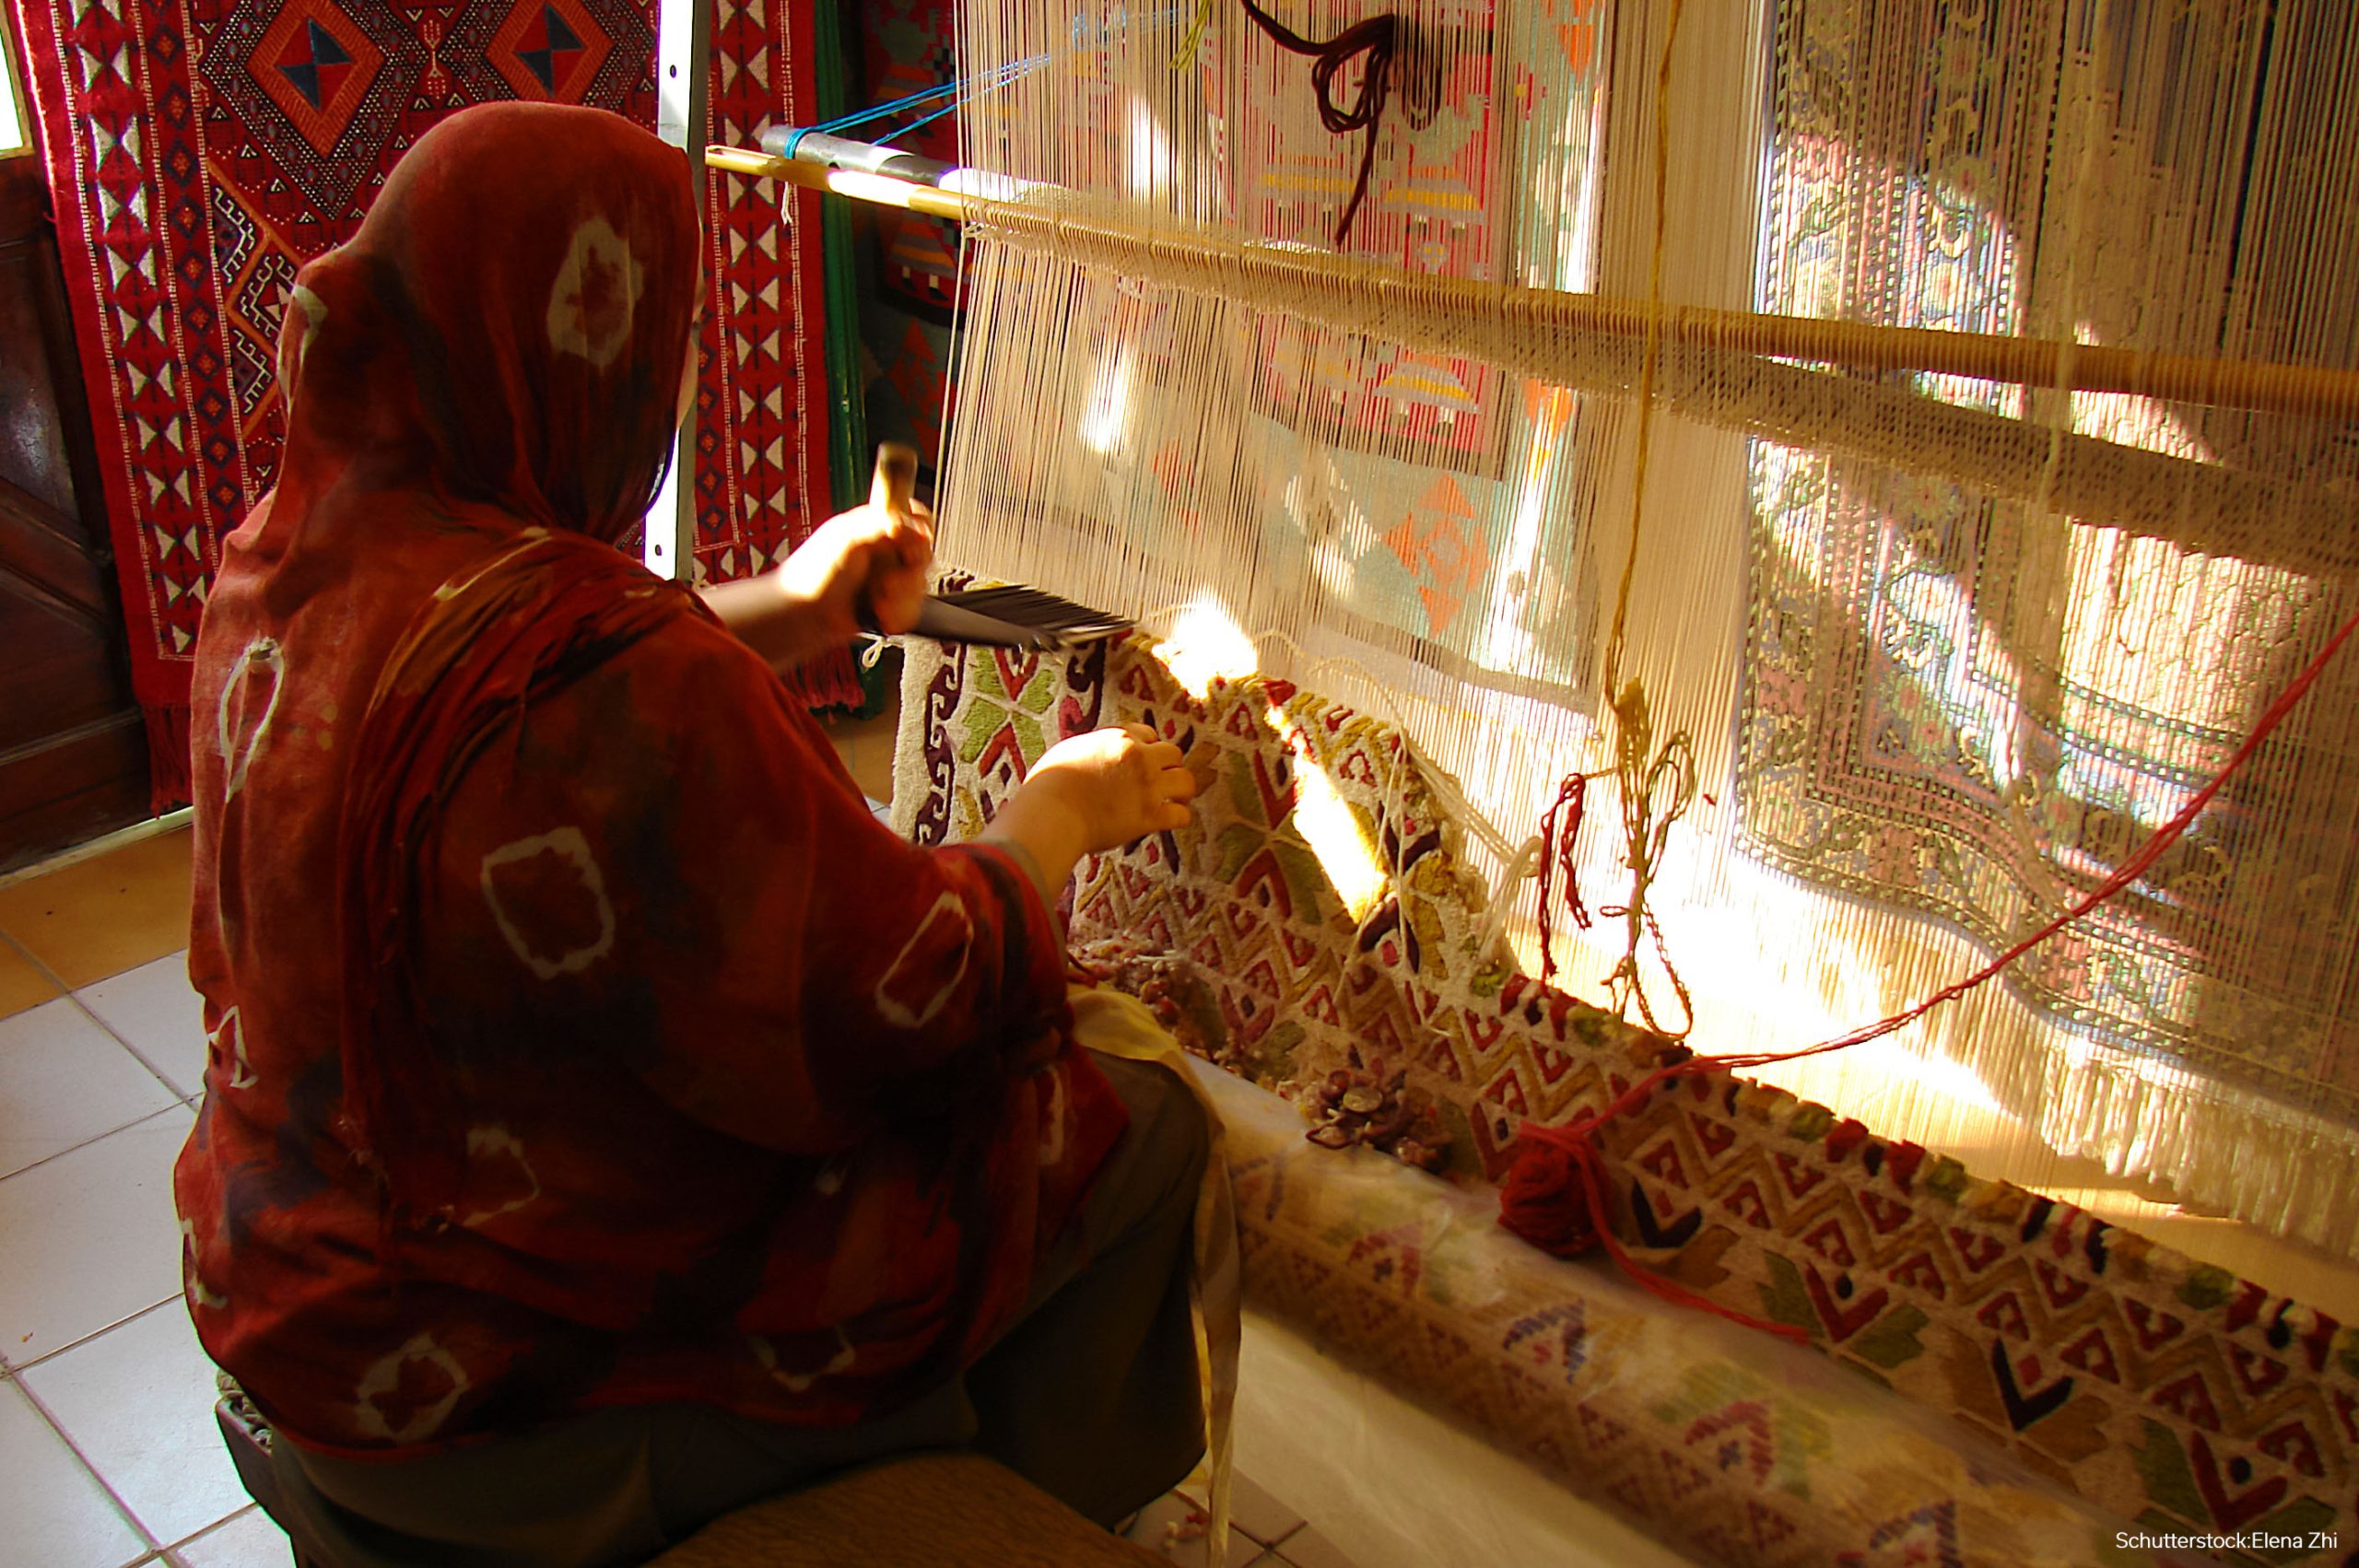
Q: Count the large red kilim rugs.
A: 1